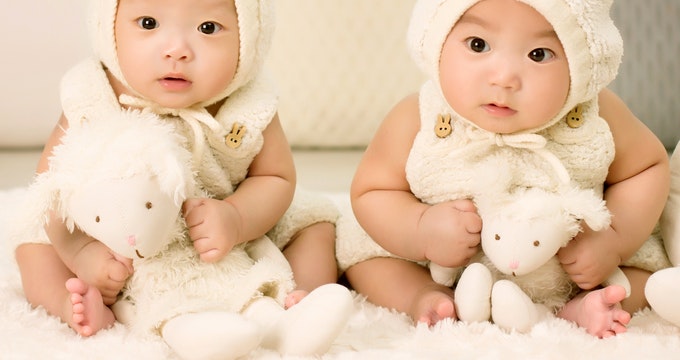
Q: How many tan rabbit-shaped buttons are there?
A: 3